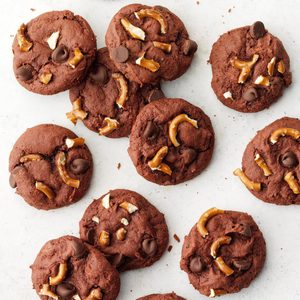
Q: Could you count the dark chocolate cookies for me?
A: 11